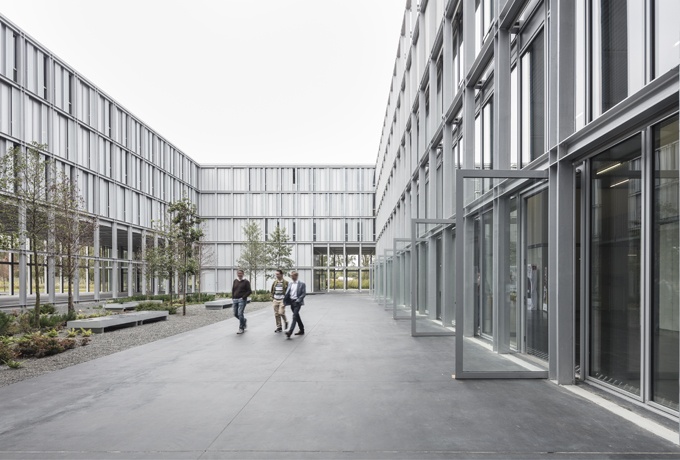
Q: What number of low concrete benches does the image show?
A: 3